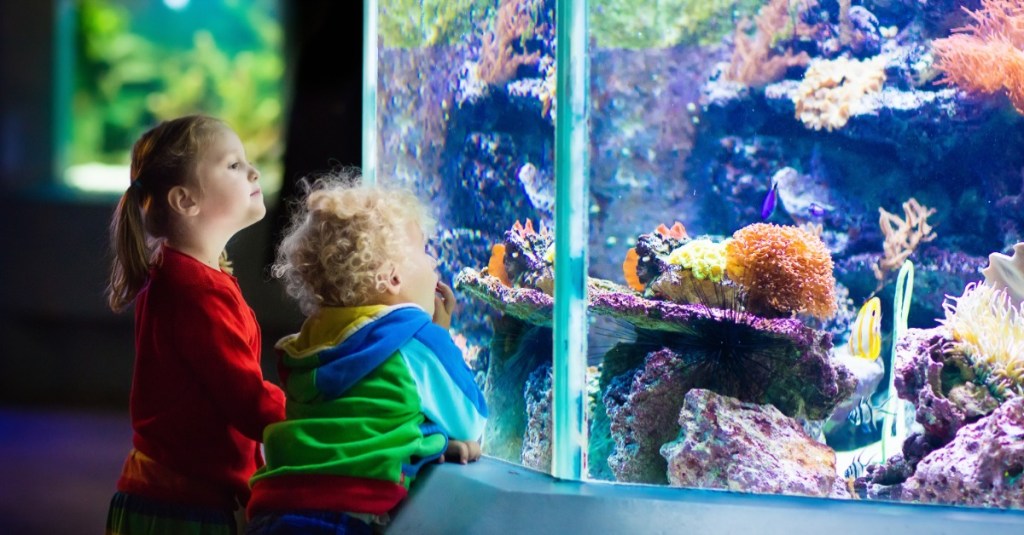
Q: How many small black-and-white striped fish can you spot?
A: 2